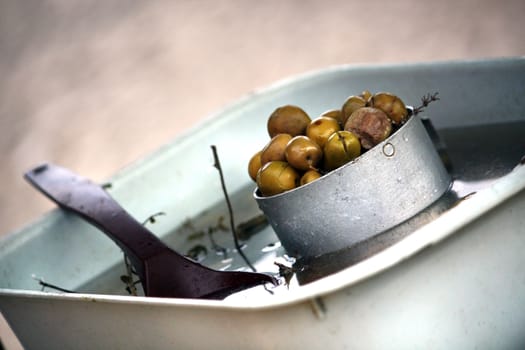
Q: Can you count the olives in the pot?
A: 13